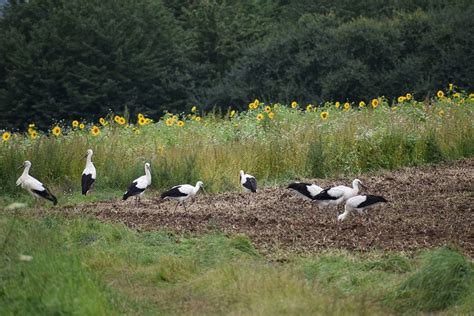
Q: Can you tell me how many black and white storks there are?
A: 8